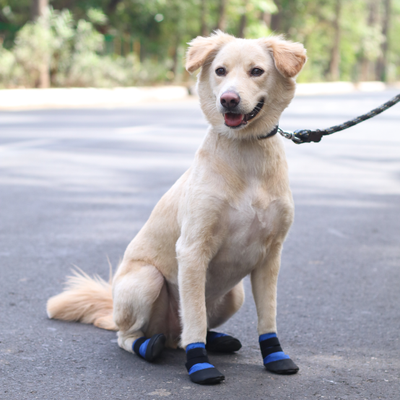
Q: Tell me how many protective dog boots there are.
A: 4